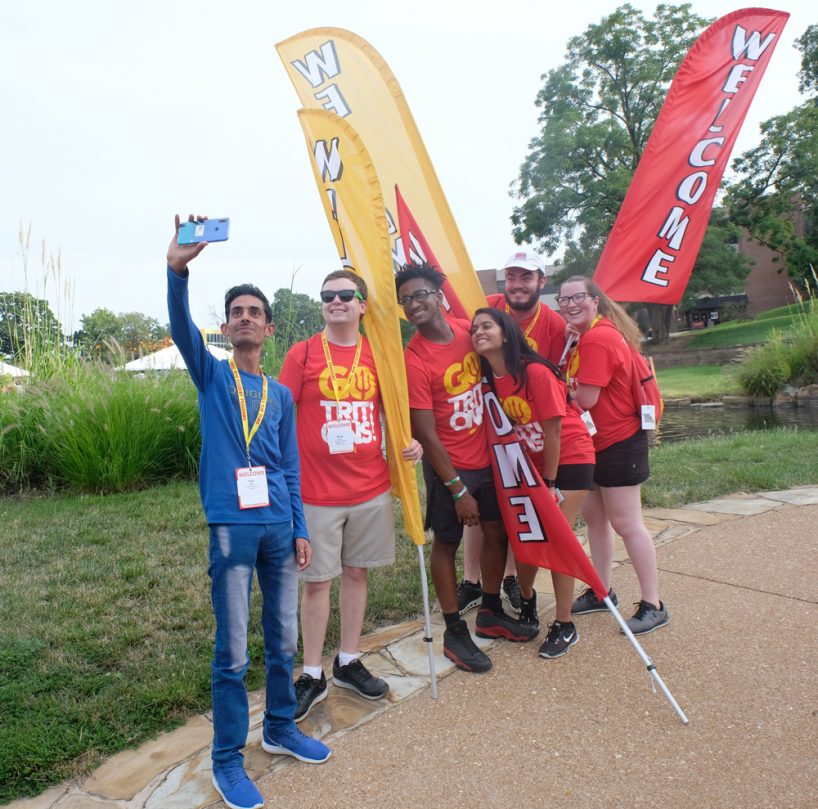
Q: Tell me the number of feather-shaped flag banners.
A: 4